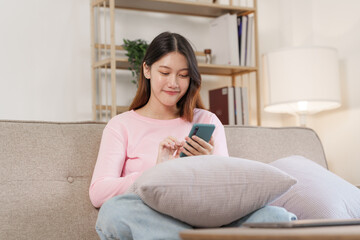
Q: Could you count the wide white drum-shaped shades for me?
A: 1